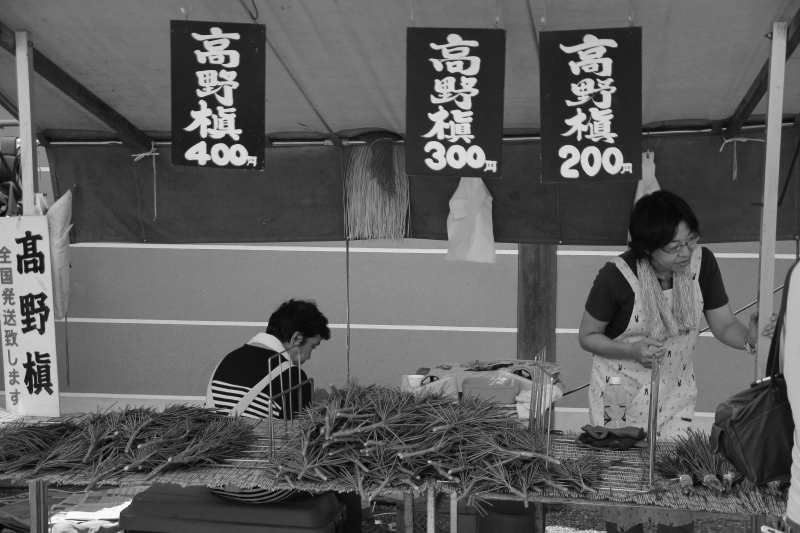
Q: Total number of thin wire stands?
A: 3